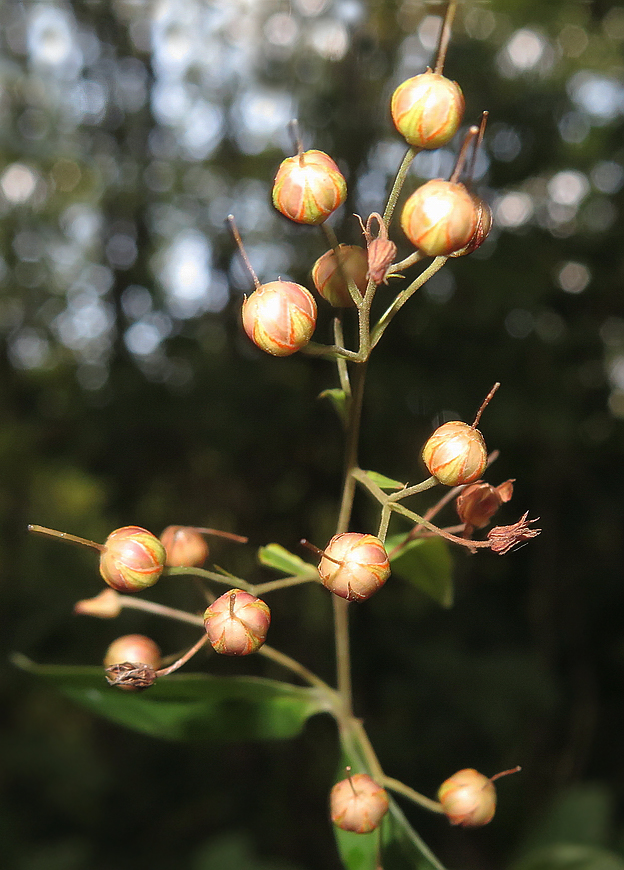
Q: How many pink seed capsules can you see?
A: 14